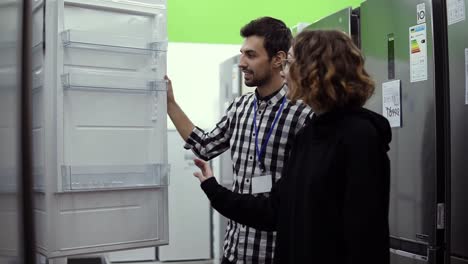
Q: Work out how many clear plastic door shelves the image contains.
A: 3